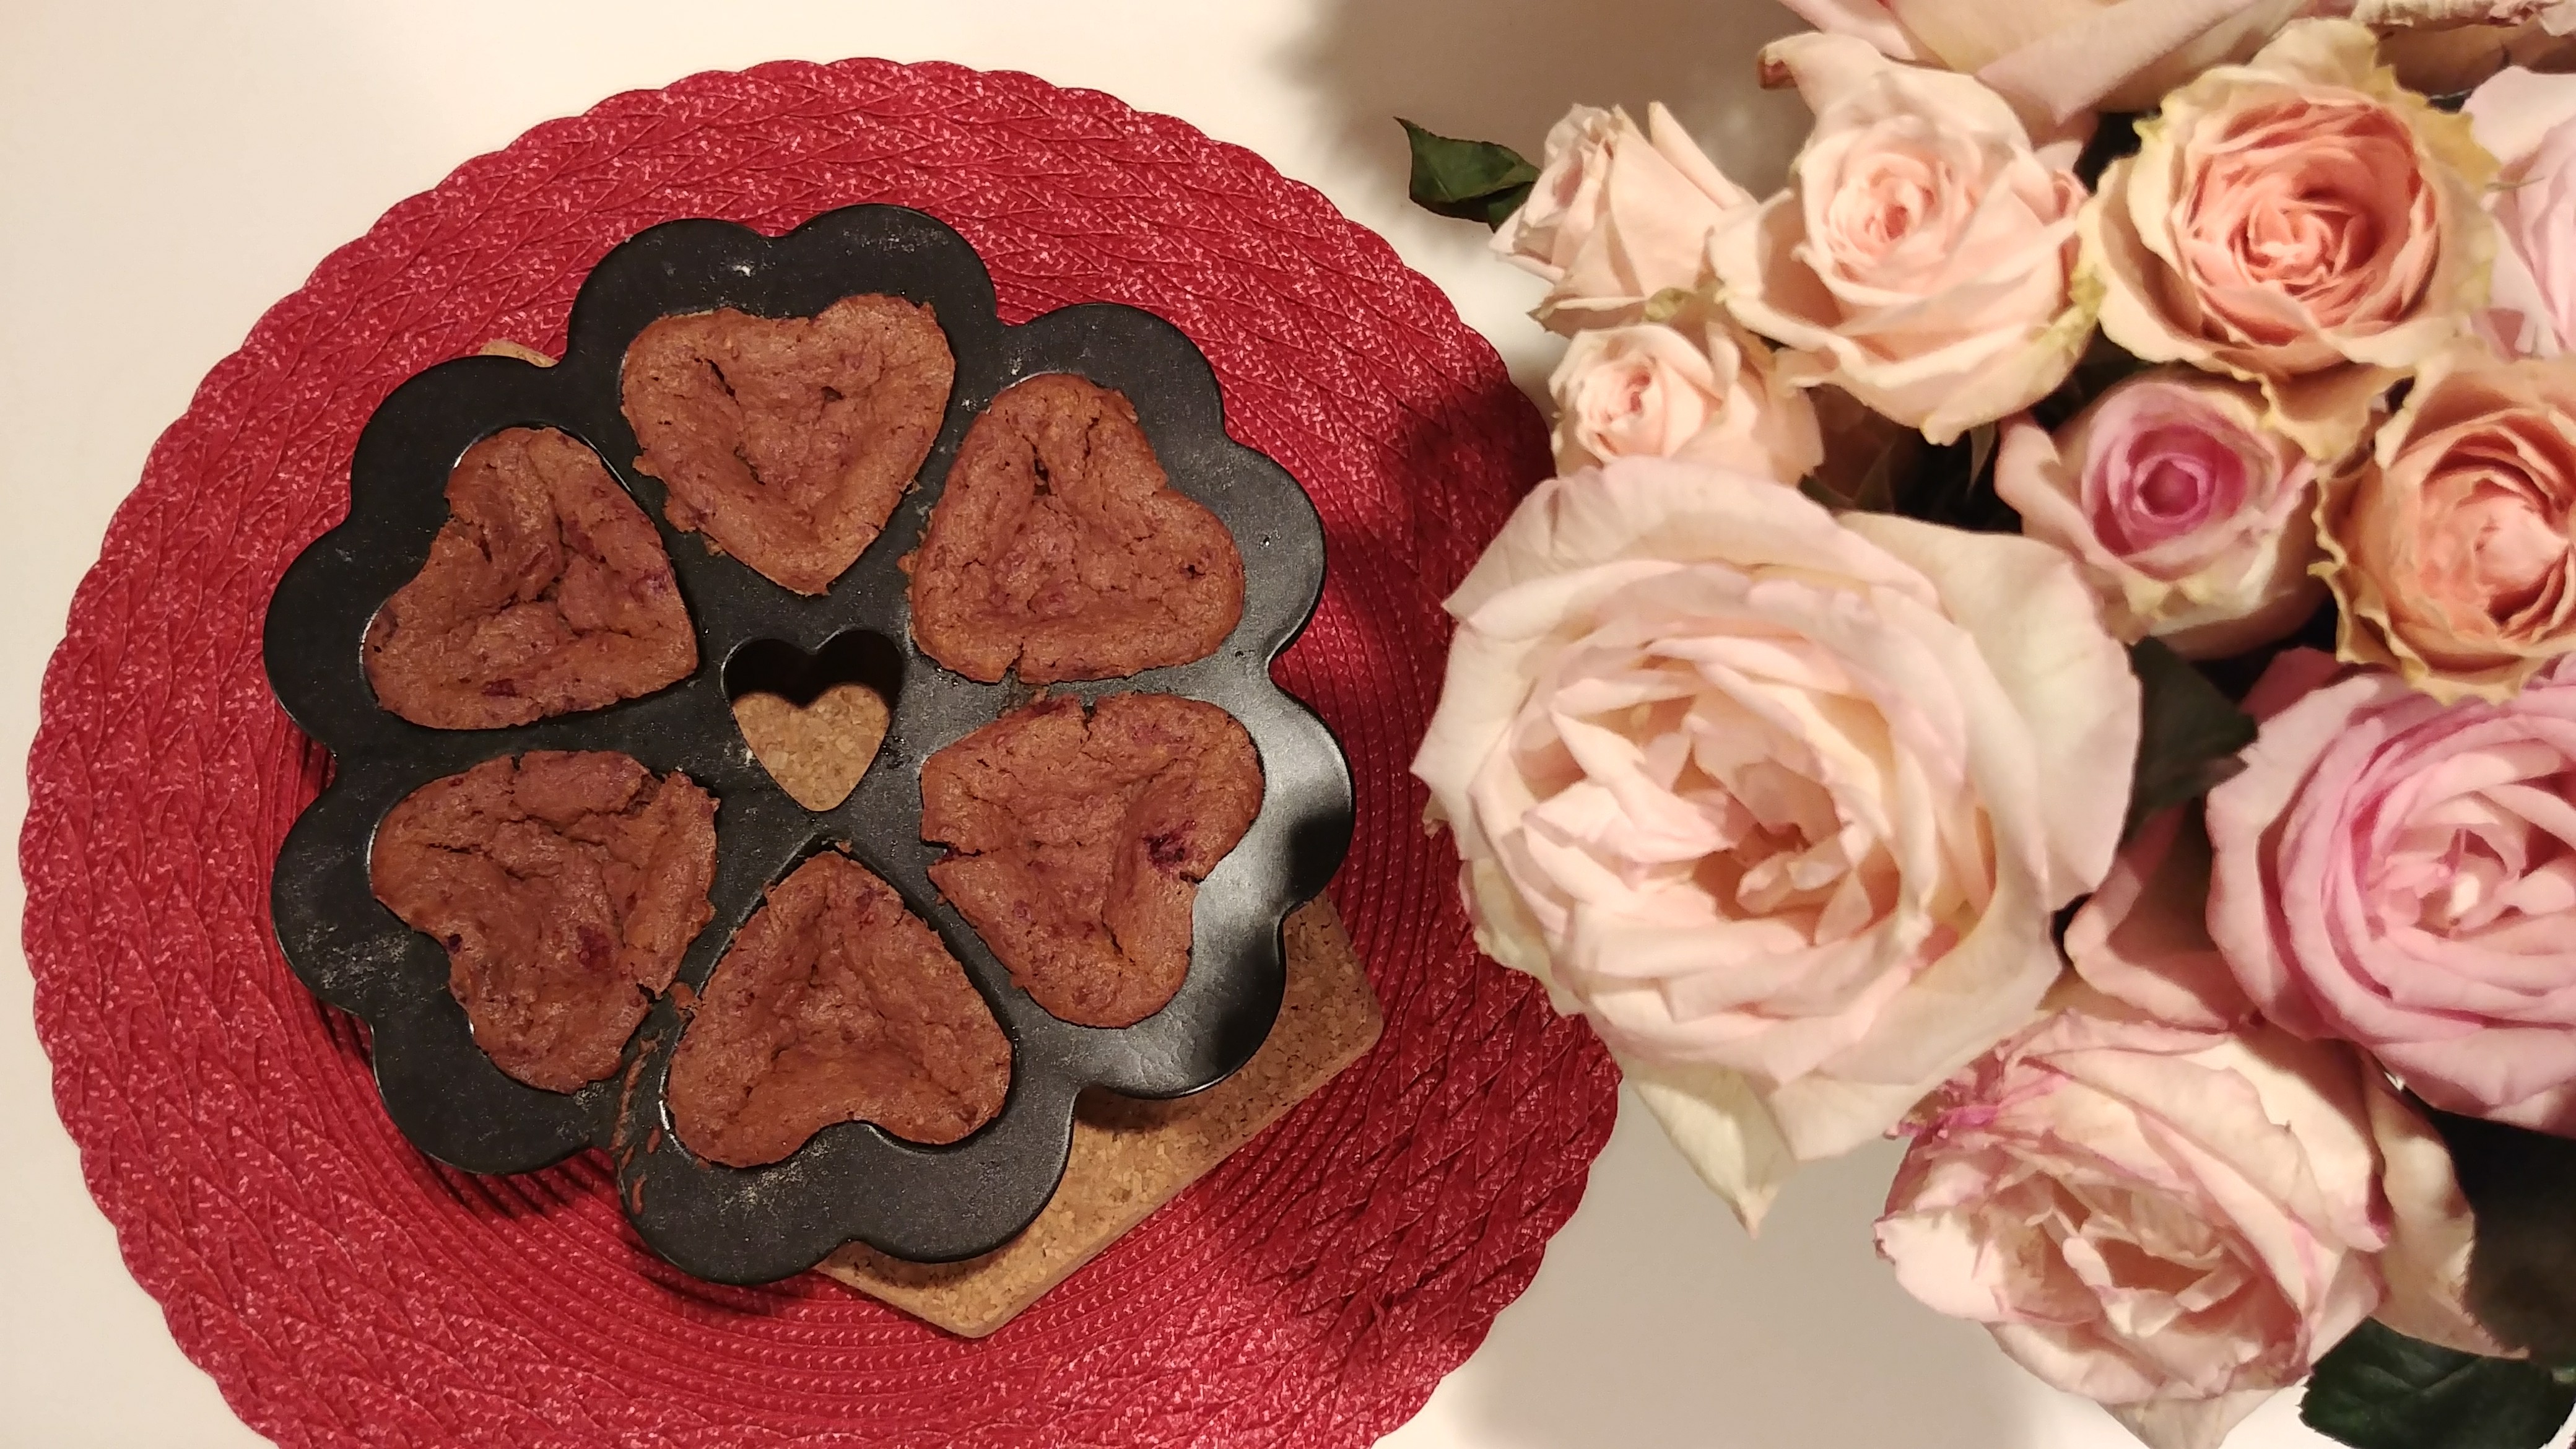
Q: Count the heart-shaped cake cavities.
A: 6